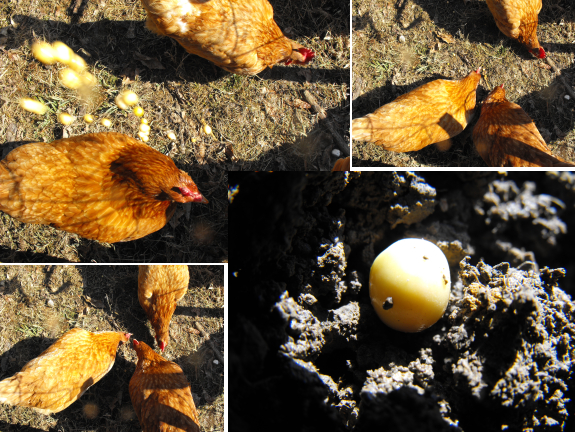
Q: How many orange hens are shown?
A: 8